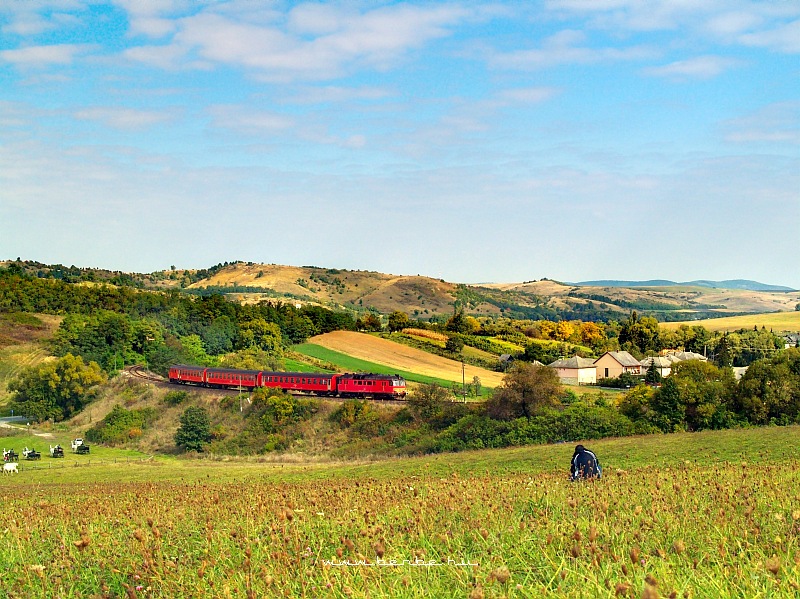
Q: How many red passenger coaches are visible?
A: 3